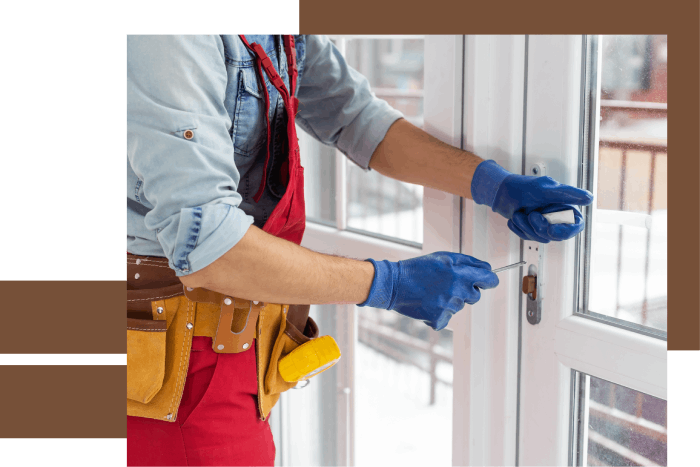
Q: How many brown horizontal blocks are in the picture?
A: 2